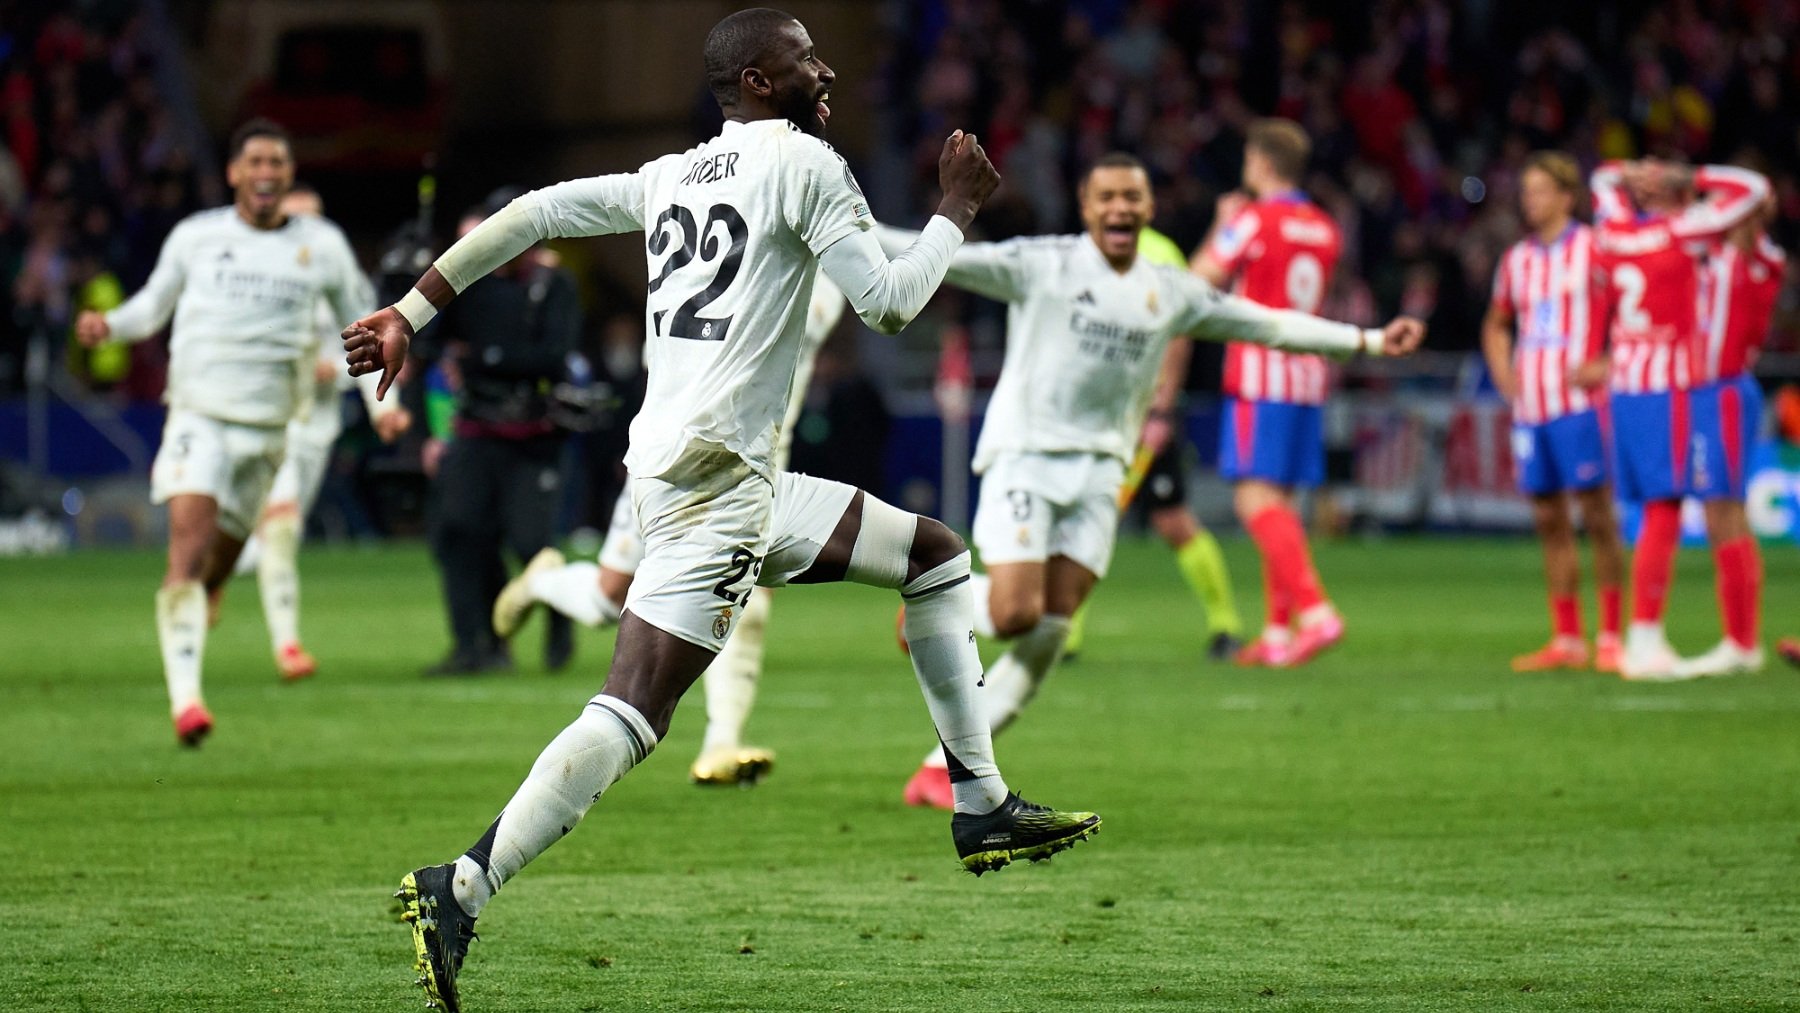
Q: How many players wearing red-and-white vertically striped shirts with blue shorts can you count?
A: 4